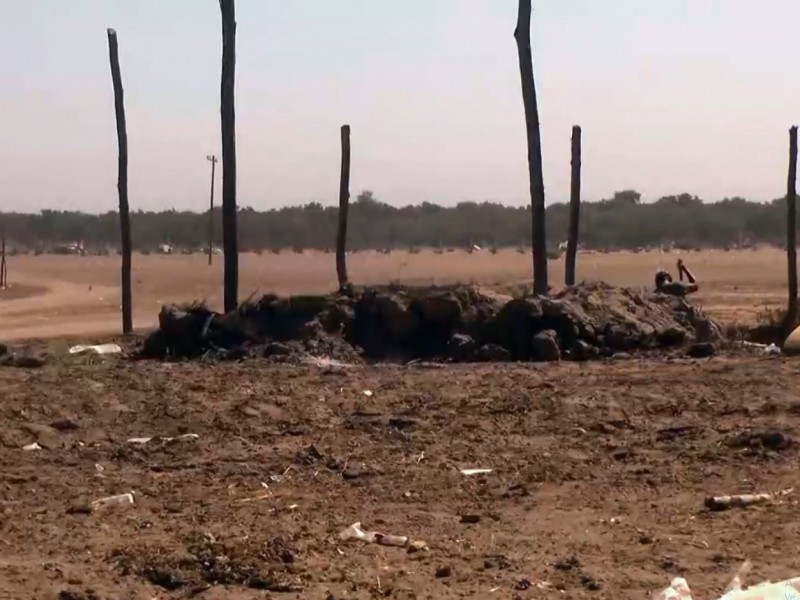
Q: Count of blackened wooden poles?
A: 6